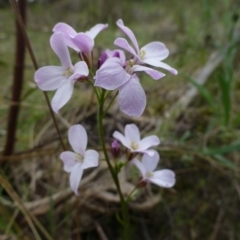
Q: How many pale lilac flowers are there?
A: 7